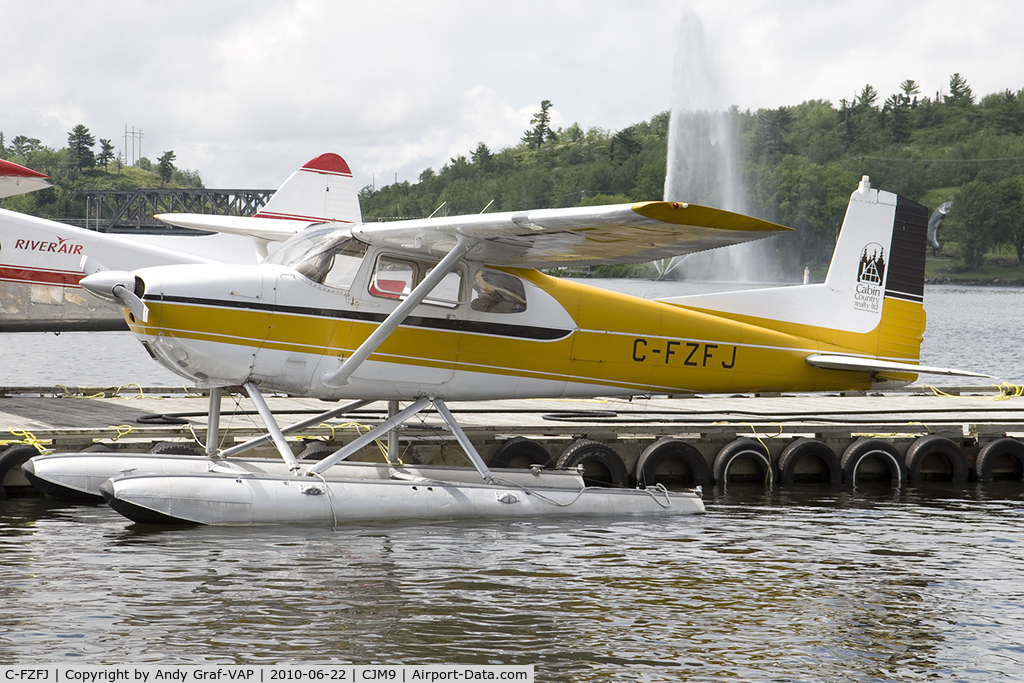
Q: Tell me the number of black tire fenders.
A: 12